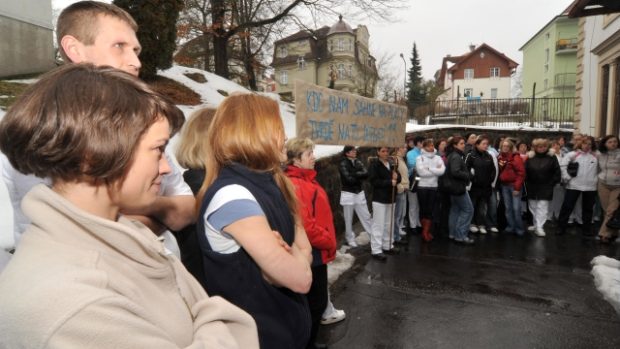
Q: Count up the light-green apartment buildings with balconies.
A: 1